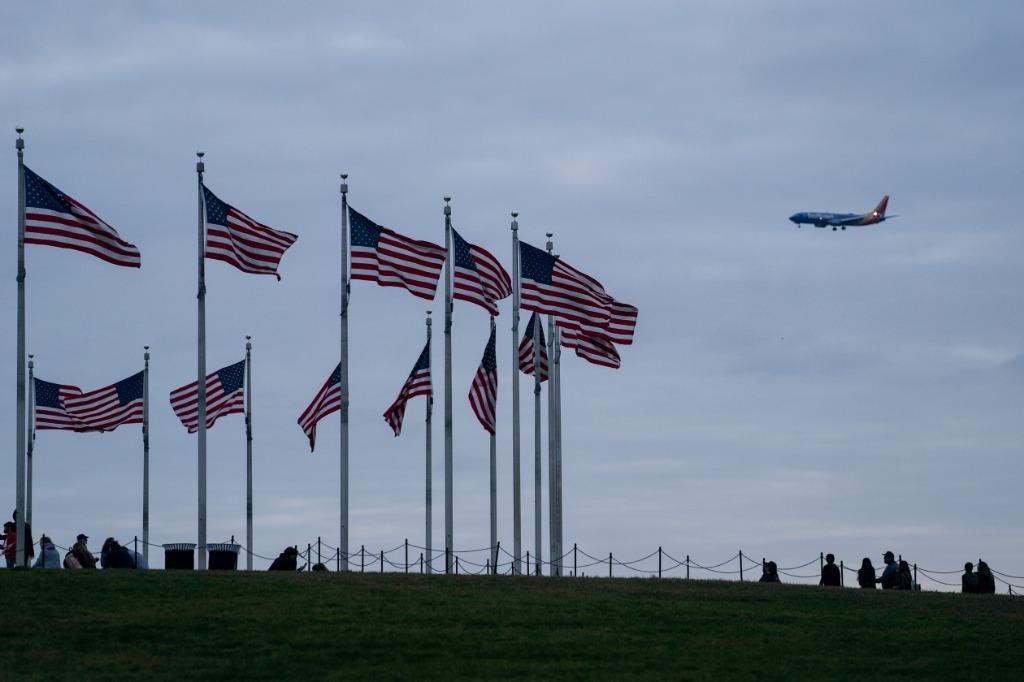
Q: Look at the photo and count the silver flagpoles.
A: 13